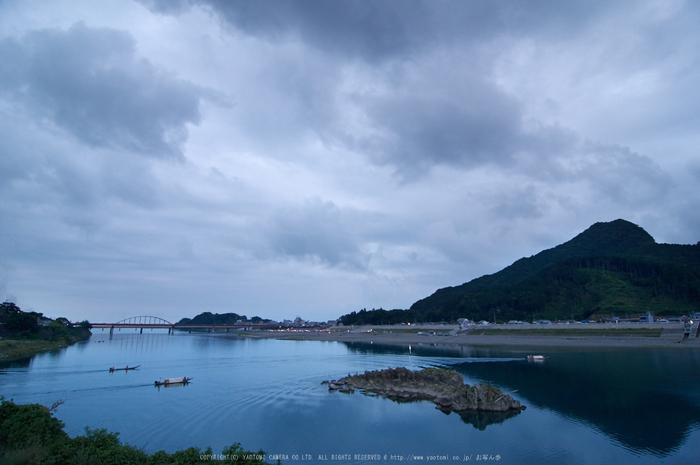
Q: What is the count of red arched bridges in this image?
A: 1